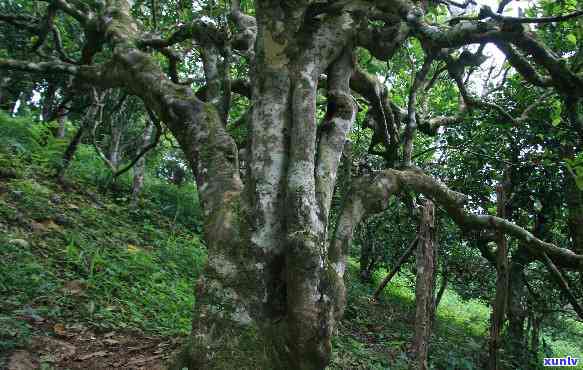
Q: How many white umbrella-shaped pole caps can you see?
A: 0